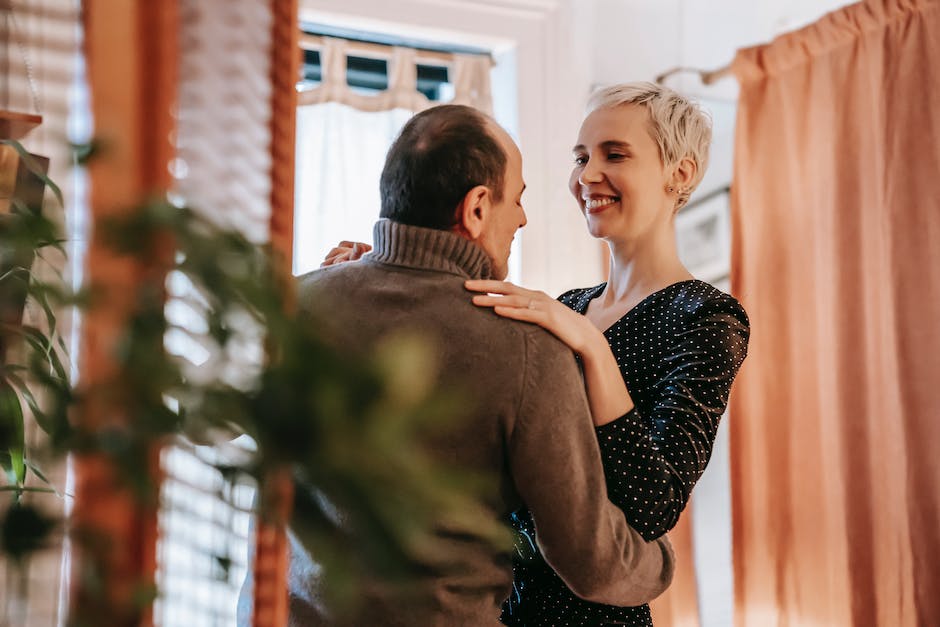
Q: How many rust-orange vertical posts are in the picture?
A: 2